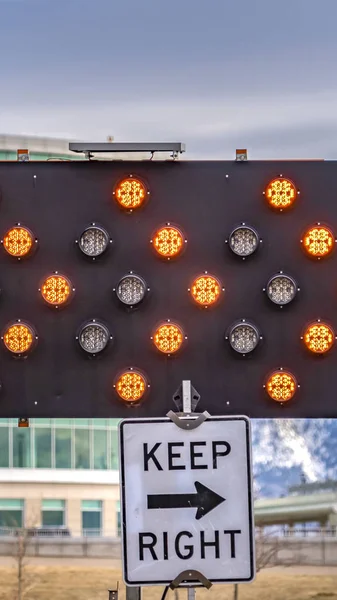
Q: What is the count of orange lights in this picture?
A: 12